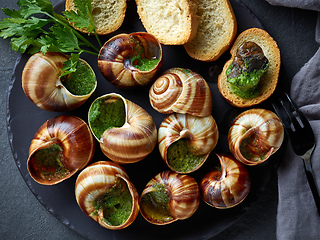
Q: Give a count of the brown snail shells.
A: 10